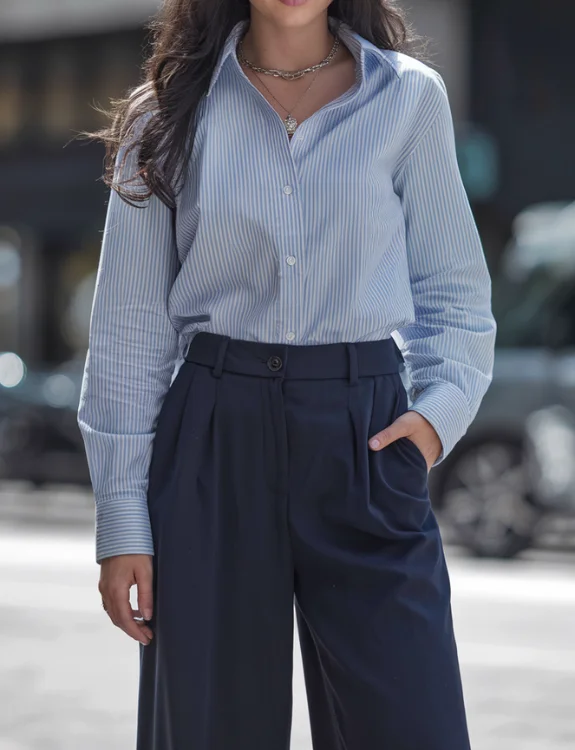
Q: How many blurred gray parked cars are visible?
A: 1